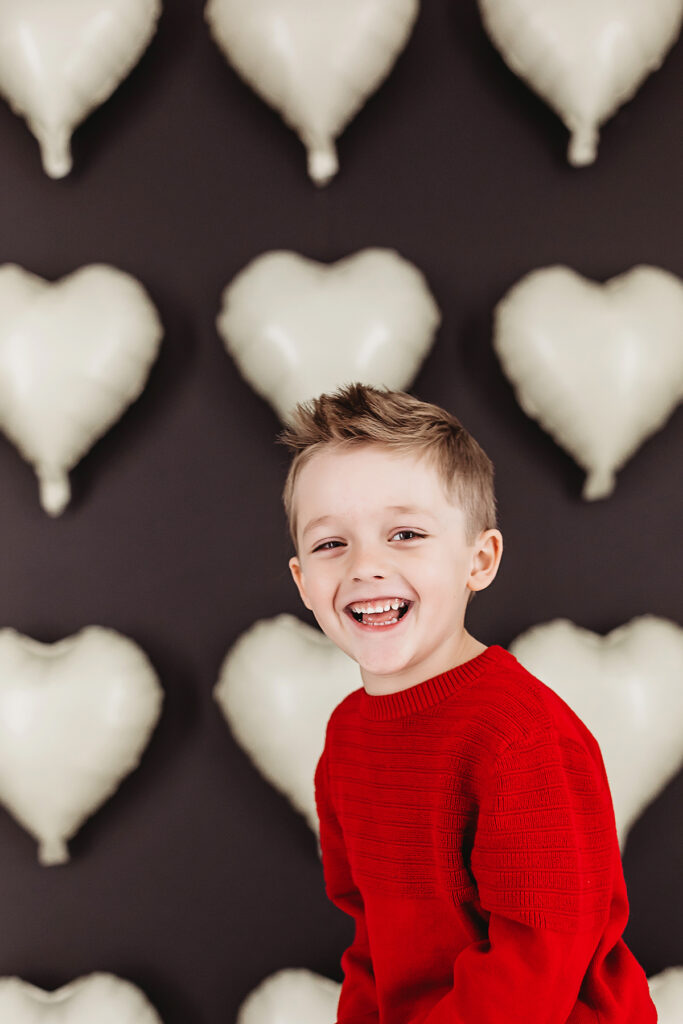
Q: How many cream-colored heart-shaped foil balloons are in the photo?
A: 12